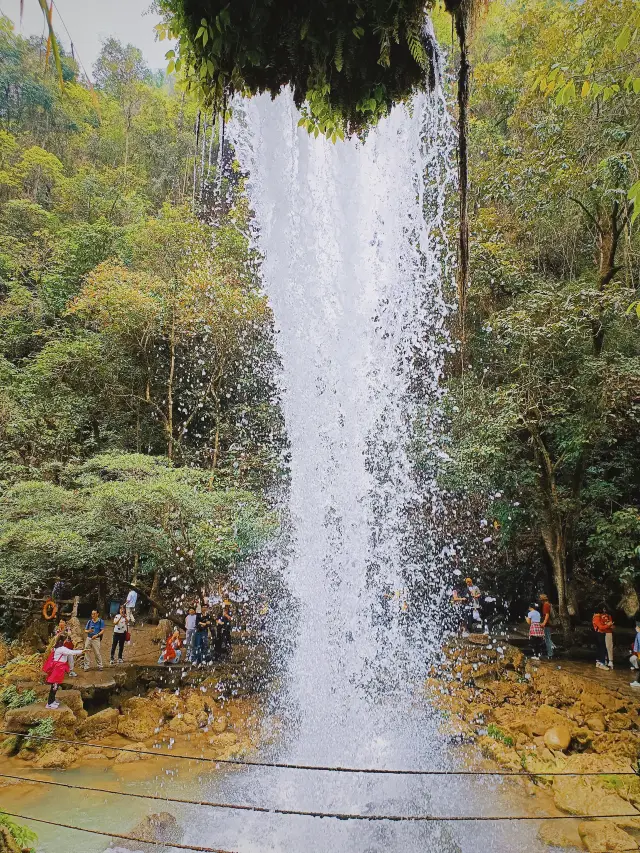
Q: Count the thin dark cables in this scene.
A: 3